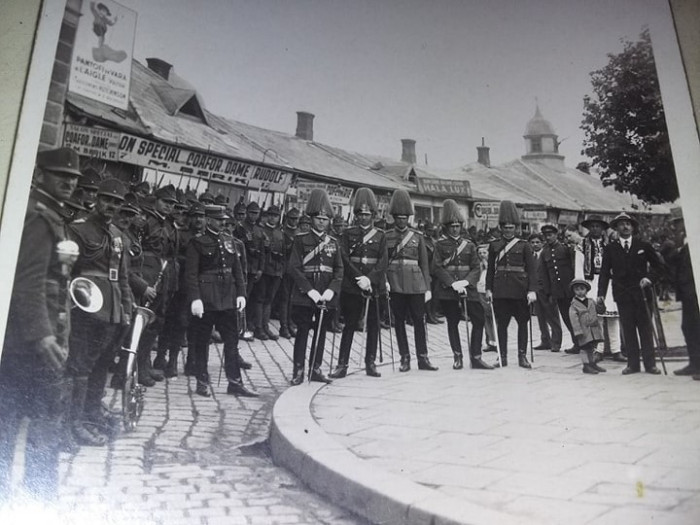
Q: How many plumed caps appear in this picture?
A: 5